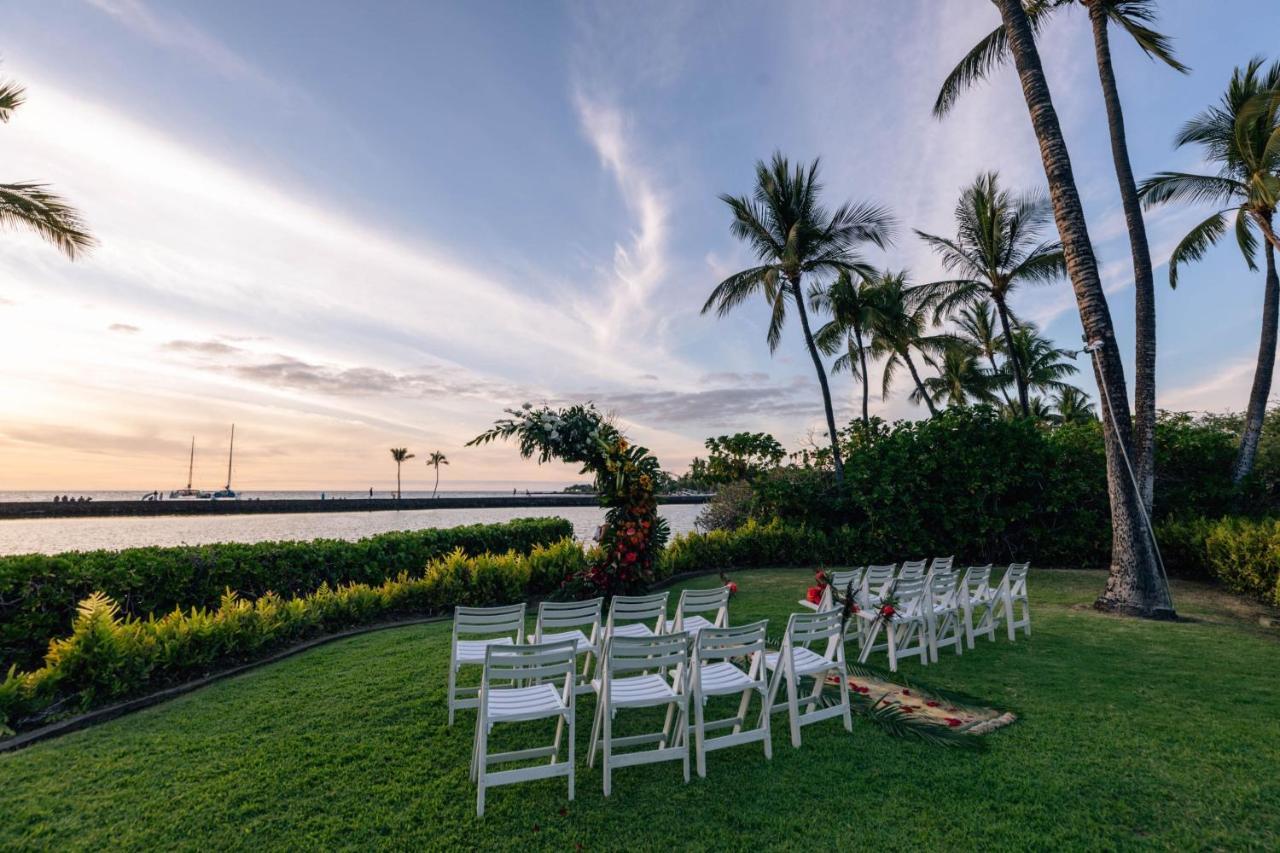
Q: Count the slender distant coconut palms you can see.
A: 2